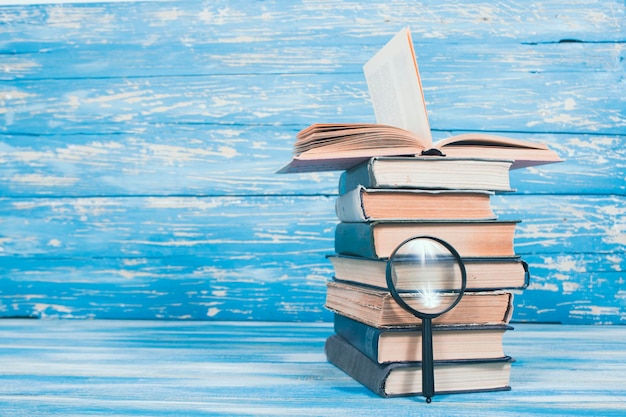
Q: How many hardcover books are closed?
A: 7